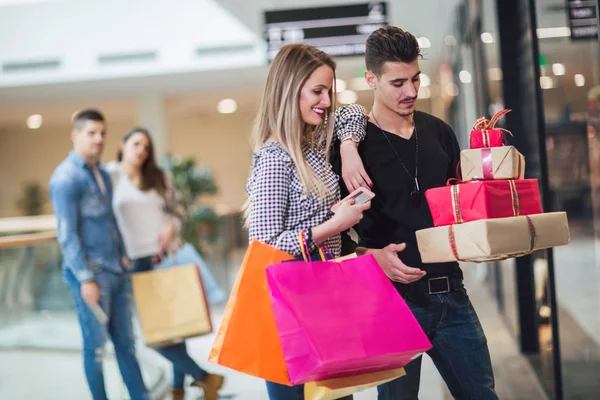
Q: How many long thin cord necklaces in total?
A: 1